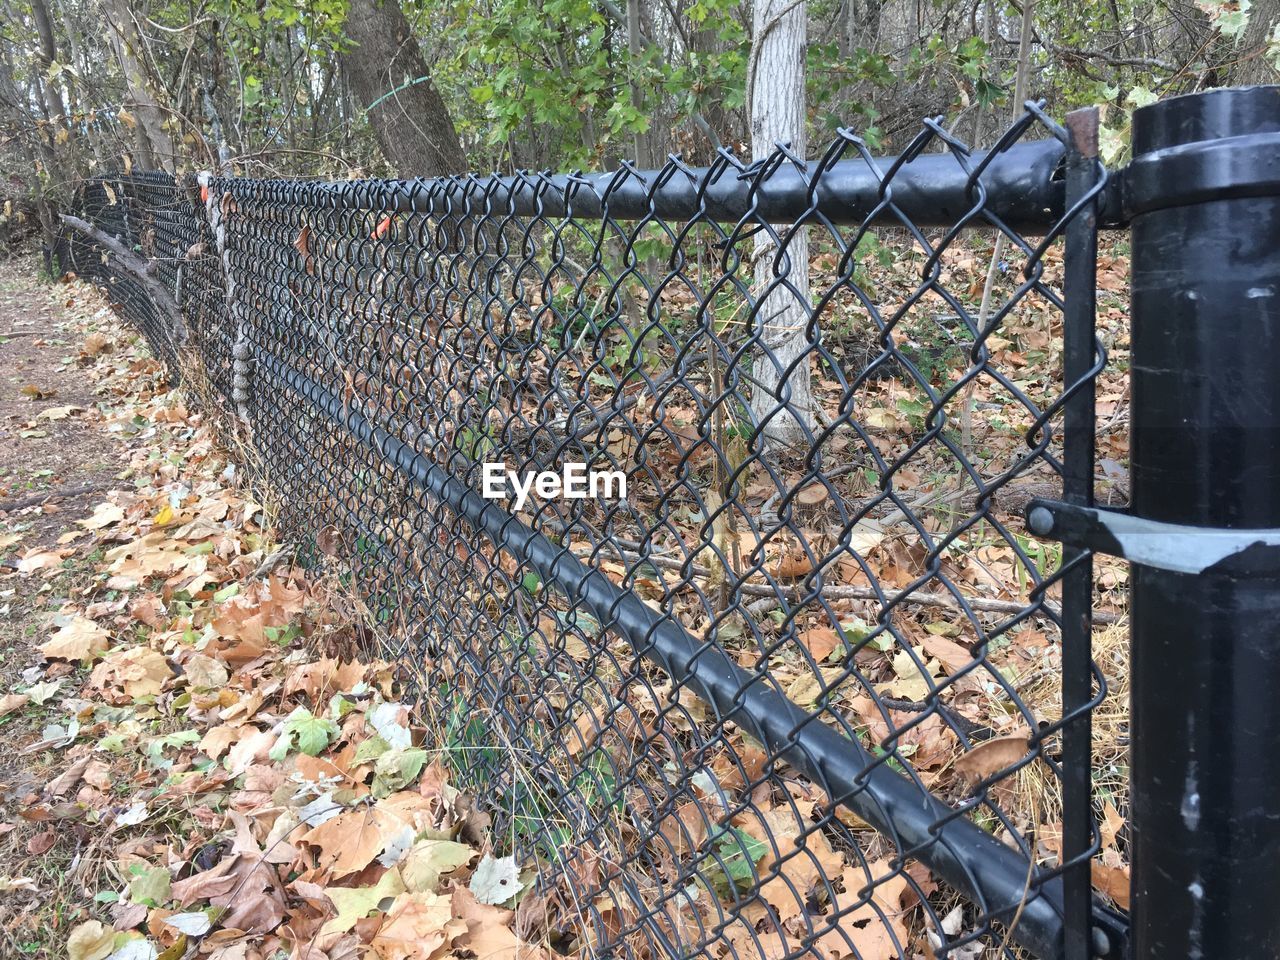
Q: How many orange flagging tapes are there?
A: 2